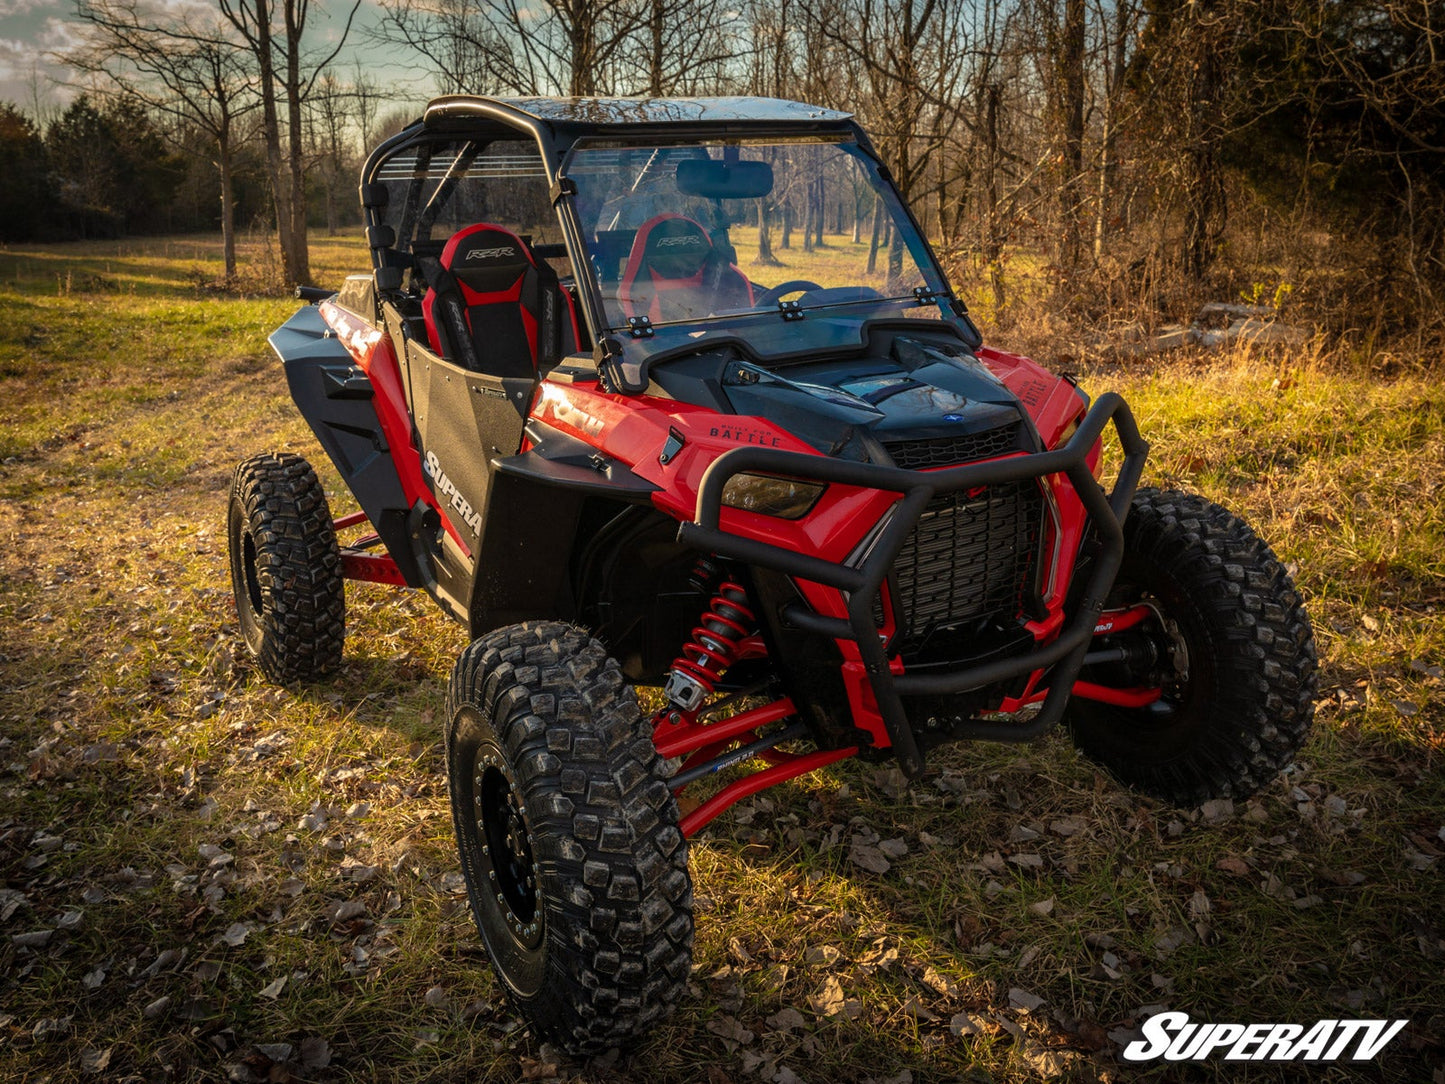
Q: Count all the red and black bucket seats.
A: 2